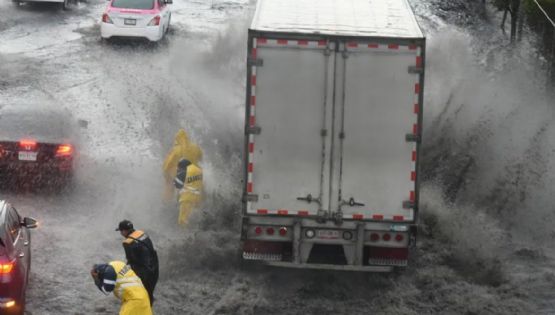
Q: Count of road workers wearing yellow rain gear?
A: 3